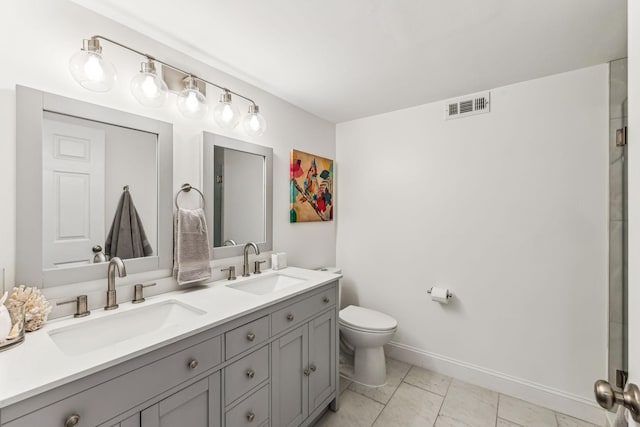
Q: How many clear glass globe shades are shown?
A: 5